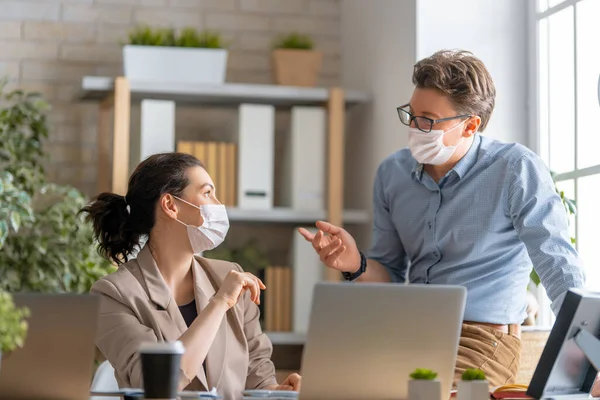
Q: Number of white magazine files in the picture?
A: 4